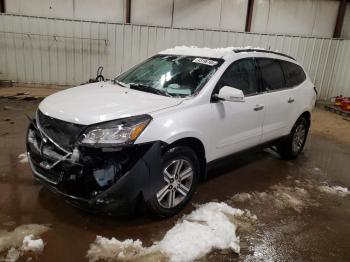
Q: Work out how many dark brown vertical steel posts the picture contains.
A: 4